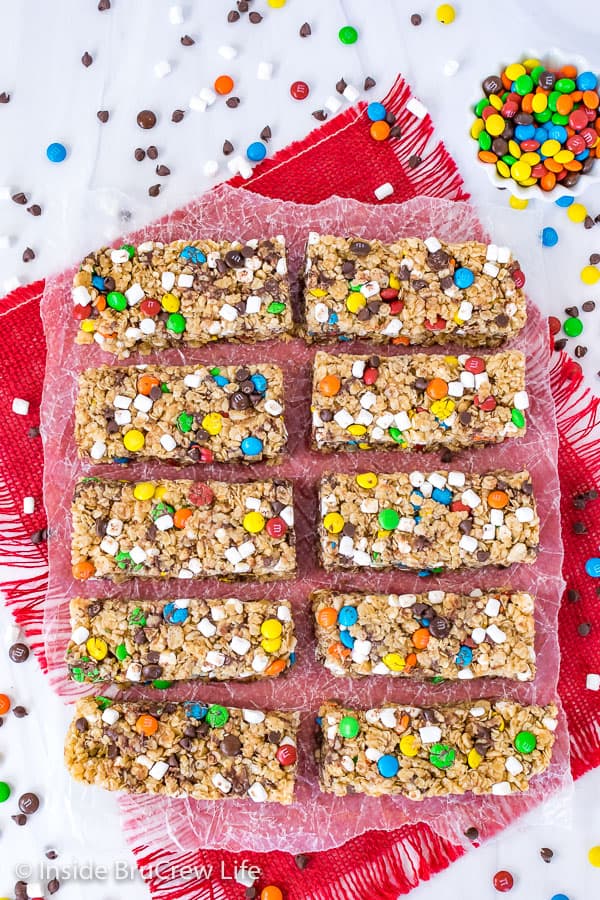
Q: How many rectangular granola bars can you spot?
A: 10